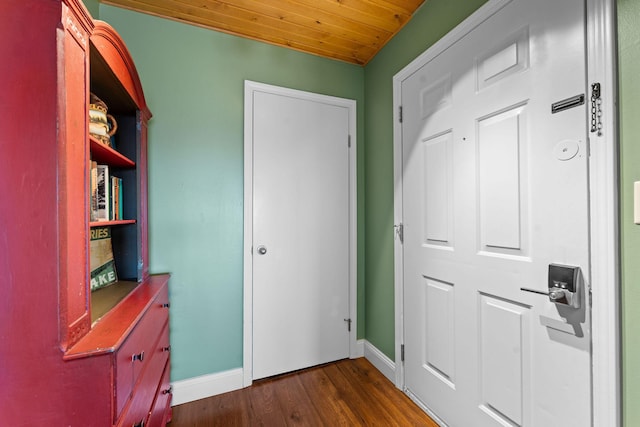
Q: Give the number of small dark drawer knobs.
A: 5